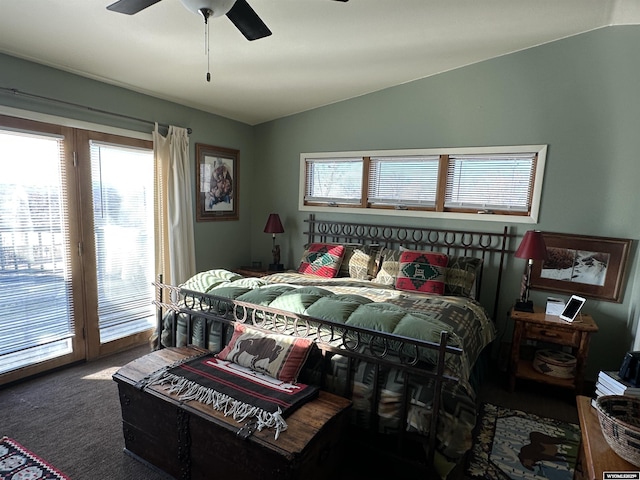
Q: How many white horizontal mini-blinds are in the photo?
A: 5